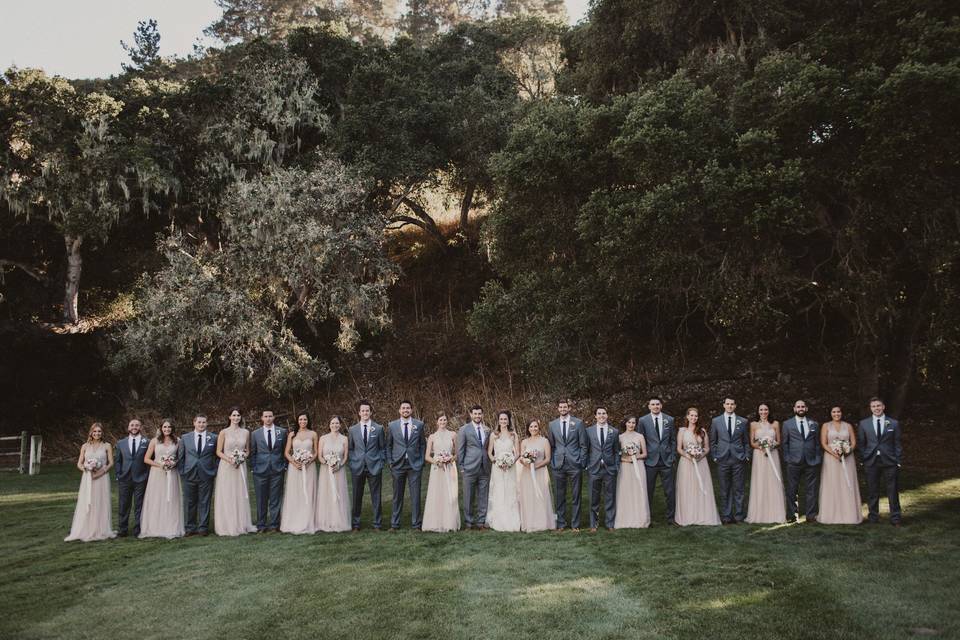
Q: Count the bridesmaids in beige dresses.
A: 11